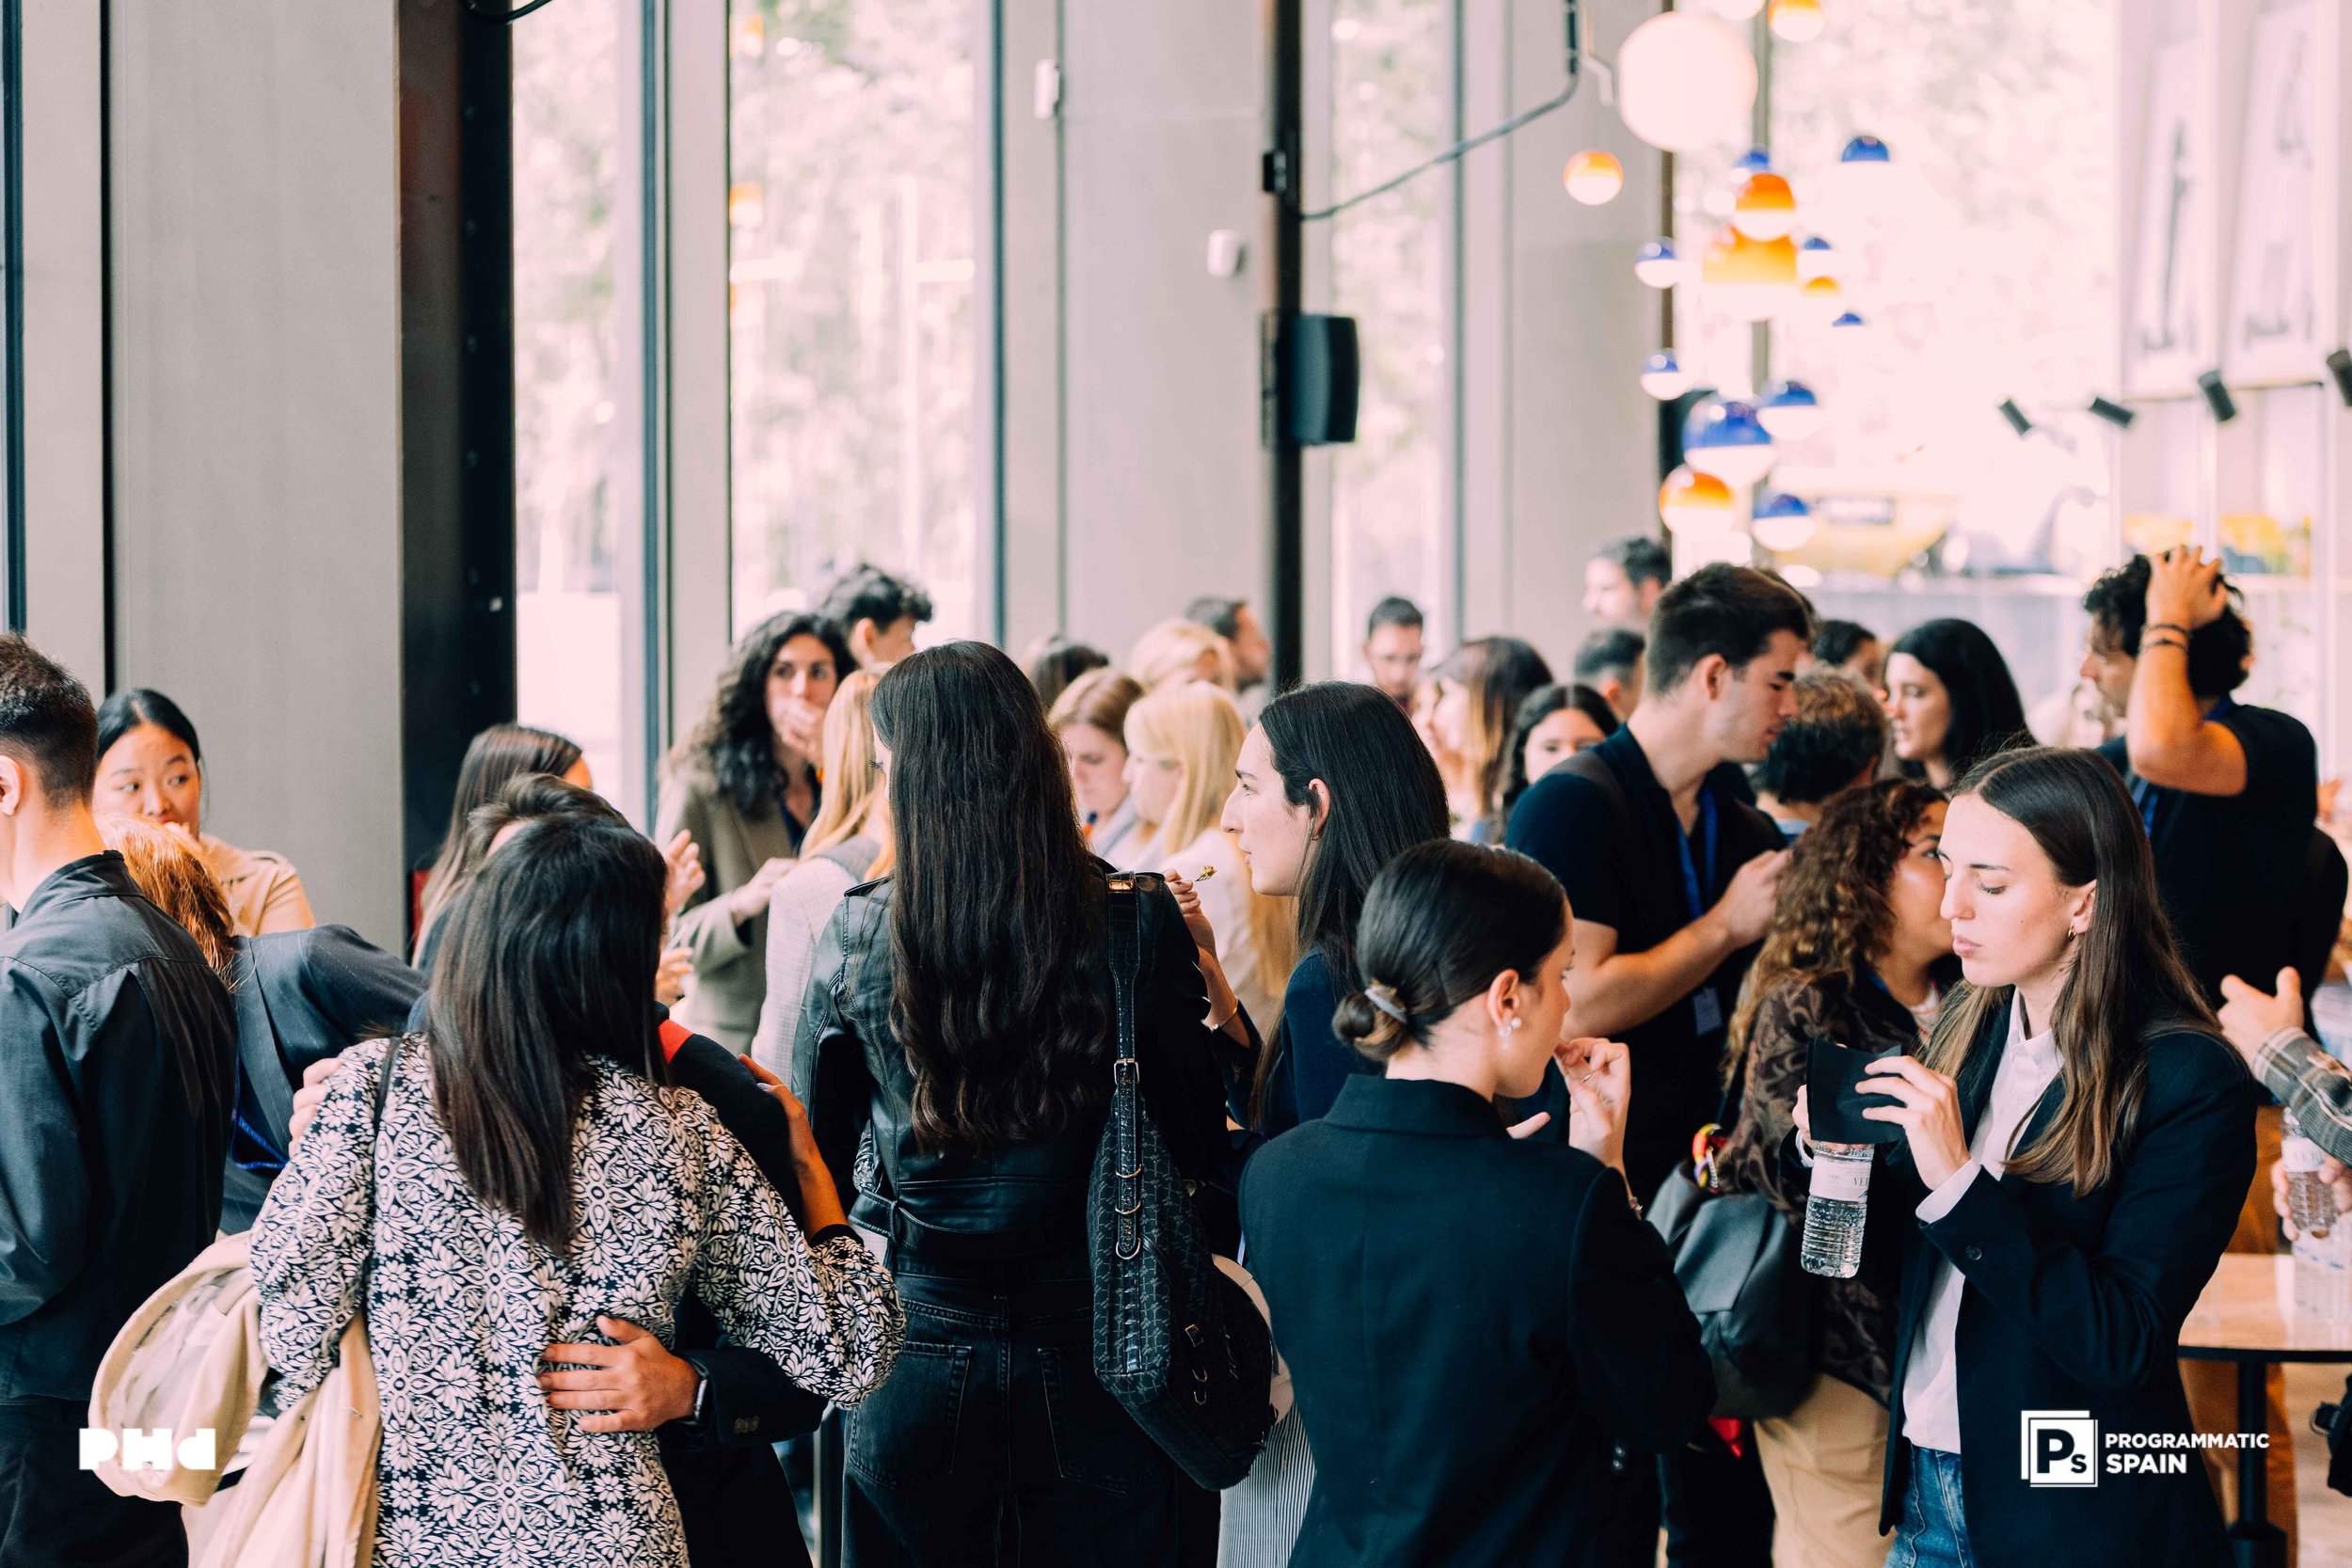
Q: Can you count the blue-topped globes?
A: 9